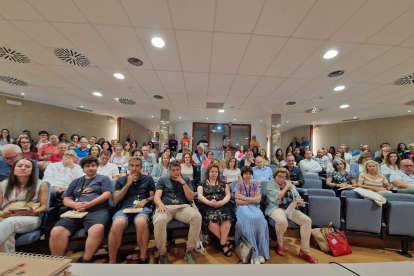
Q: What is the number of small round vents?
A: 4